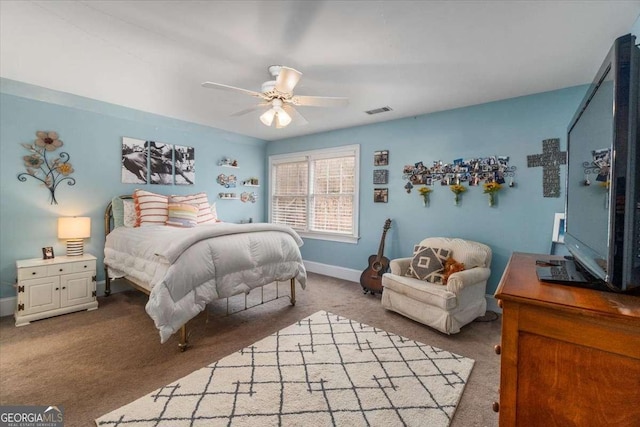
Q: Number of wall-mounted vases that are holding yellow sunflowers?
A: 3